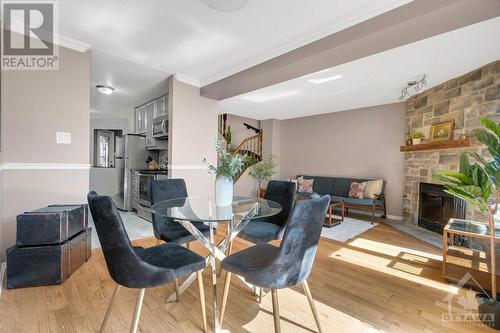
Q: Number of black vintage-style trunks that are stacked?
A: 2